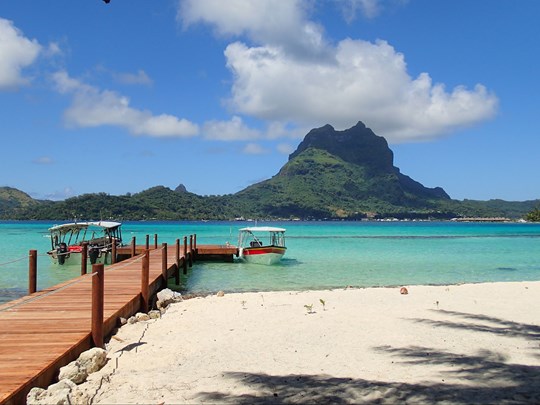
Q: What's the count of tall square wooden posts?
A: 13